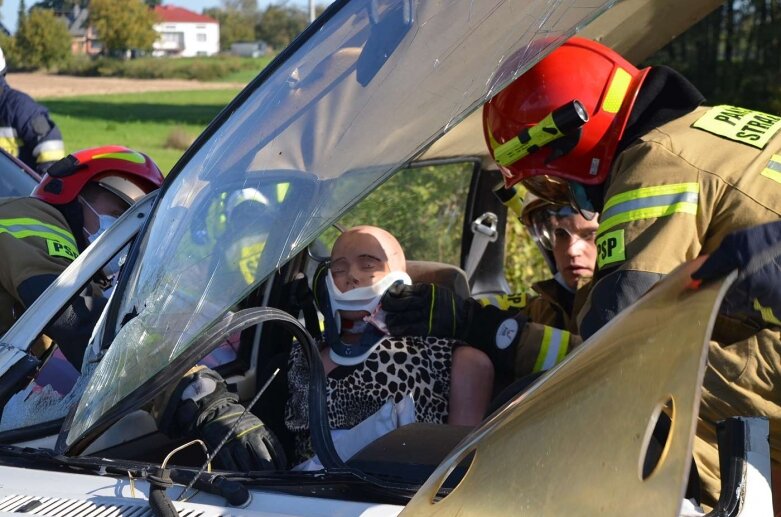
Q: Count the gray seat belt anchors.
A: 1